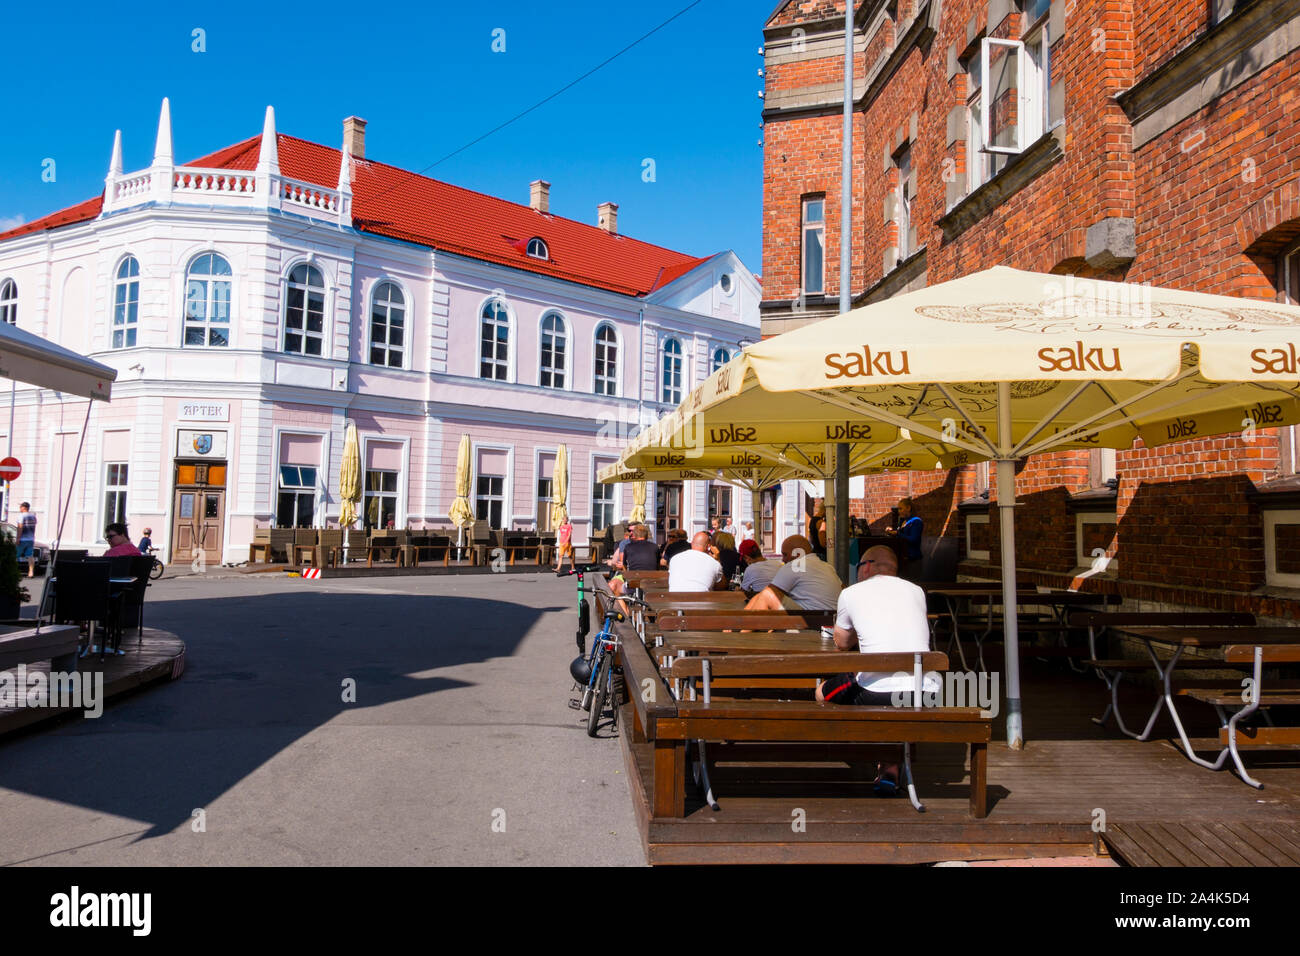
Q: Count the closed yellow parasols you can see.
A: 4